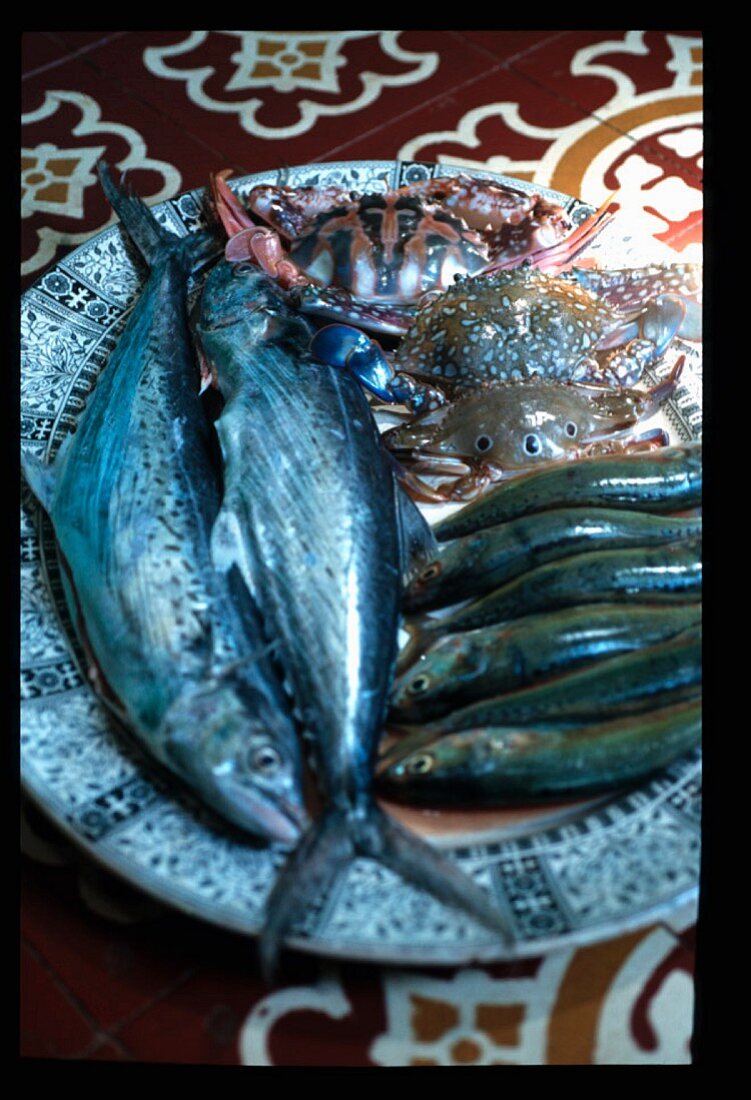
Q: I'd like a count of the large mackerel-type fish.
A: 2